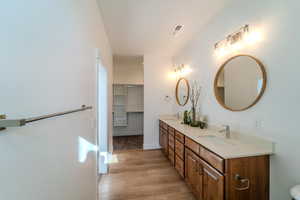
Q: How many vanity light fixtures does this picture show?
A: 2